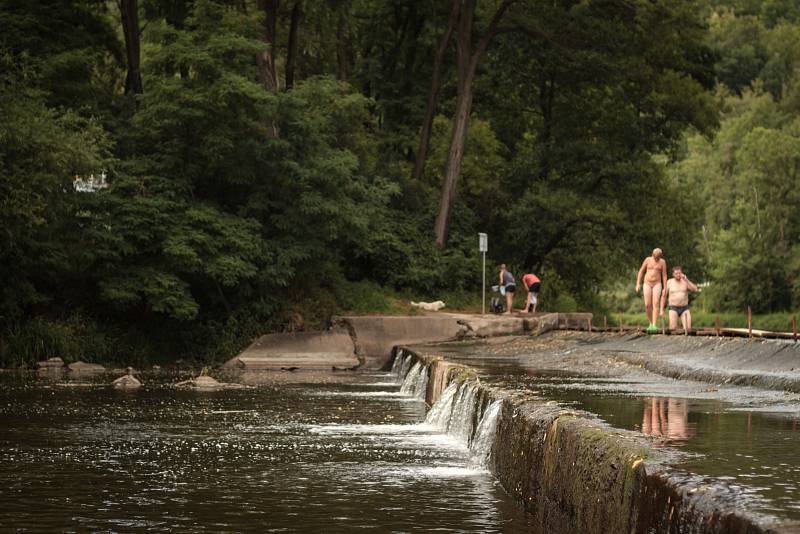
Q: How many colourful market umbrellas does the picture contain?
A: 0